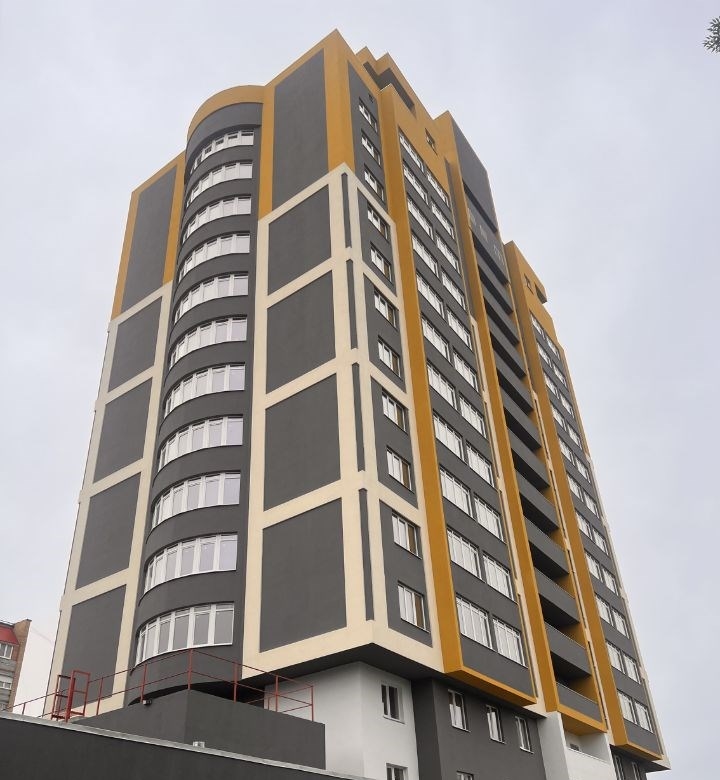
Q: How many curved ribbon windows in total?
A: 11